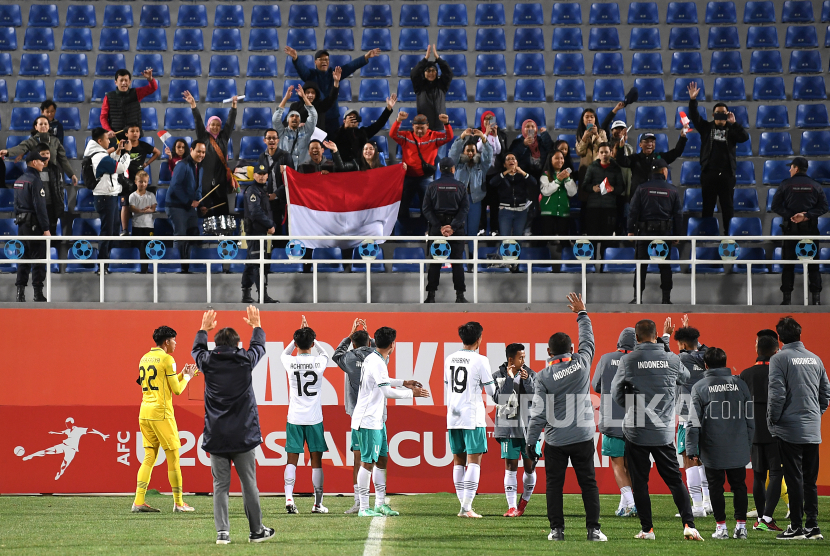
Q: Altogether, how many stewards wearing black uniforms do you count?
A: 5